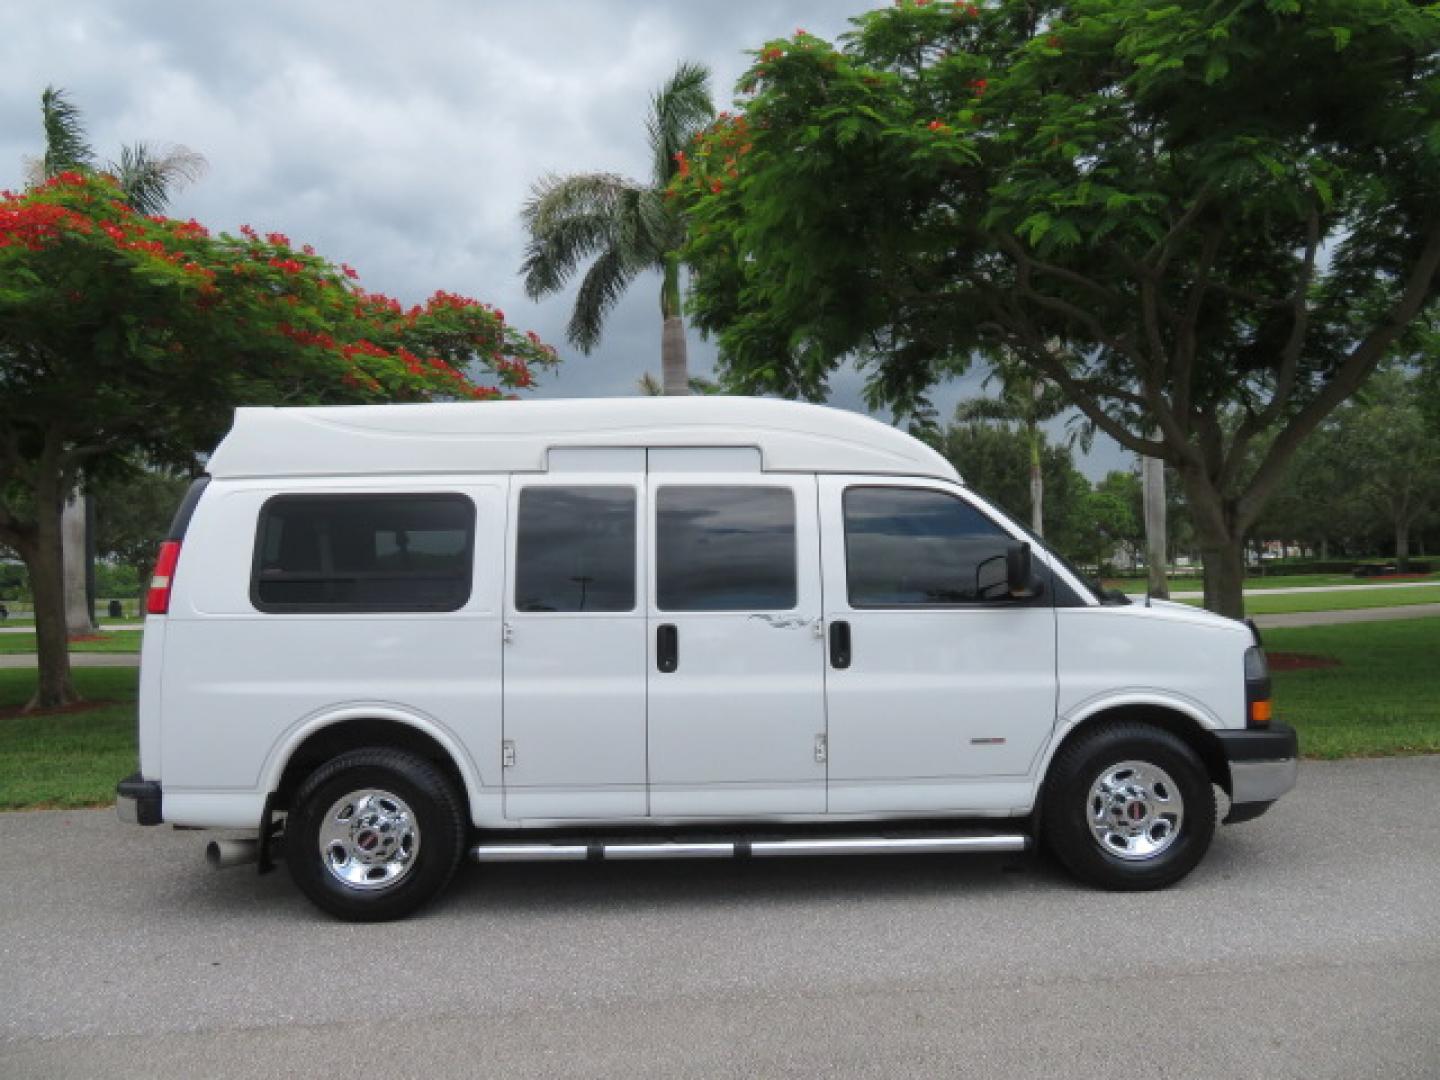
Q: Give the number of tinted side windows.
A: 4